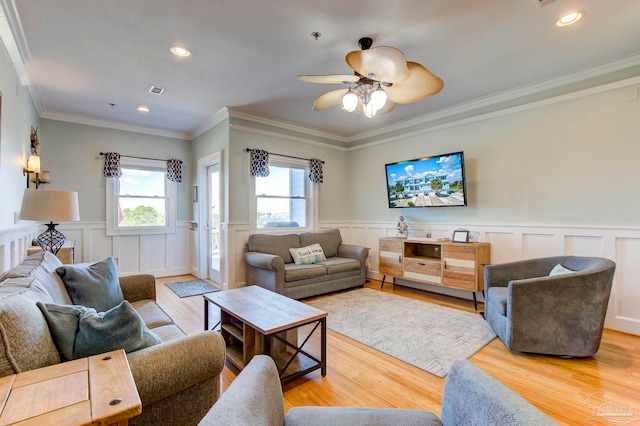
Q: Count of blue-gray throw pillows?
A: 2